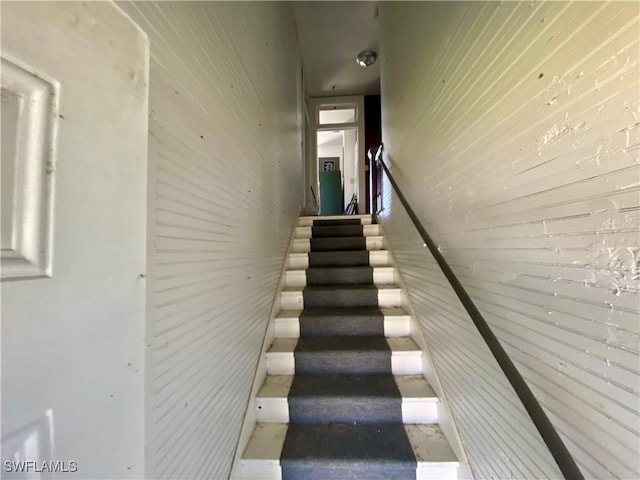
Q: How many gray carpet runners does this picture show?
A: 1